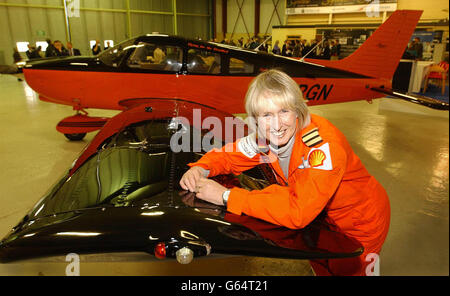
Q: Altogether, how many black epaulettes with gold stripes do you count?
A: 1